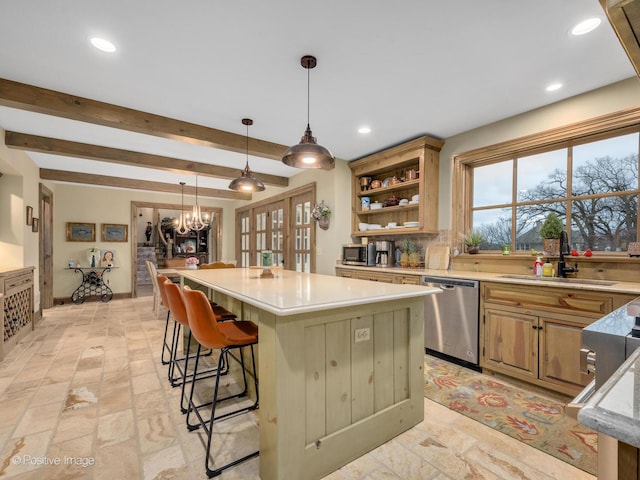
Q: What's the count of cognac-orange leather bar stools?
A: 3